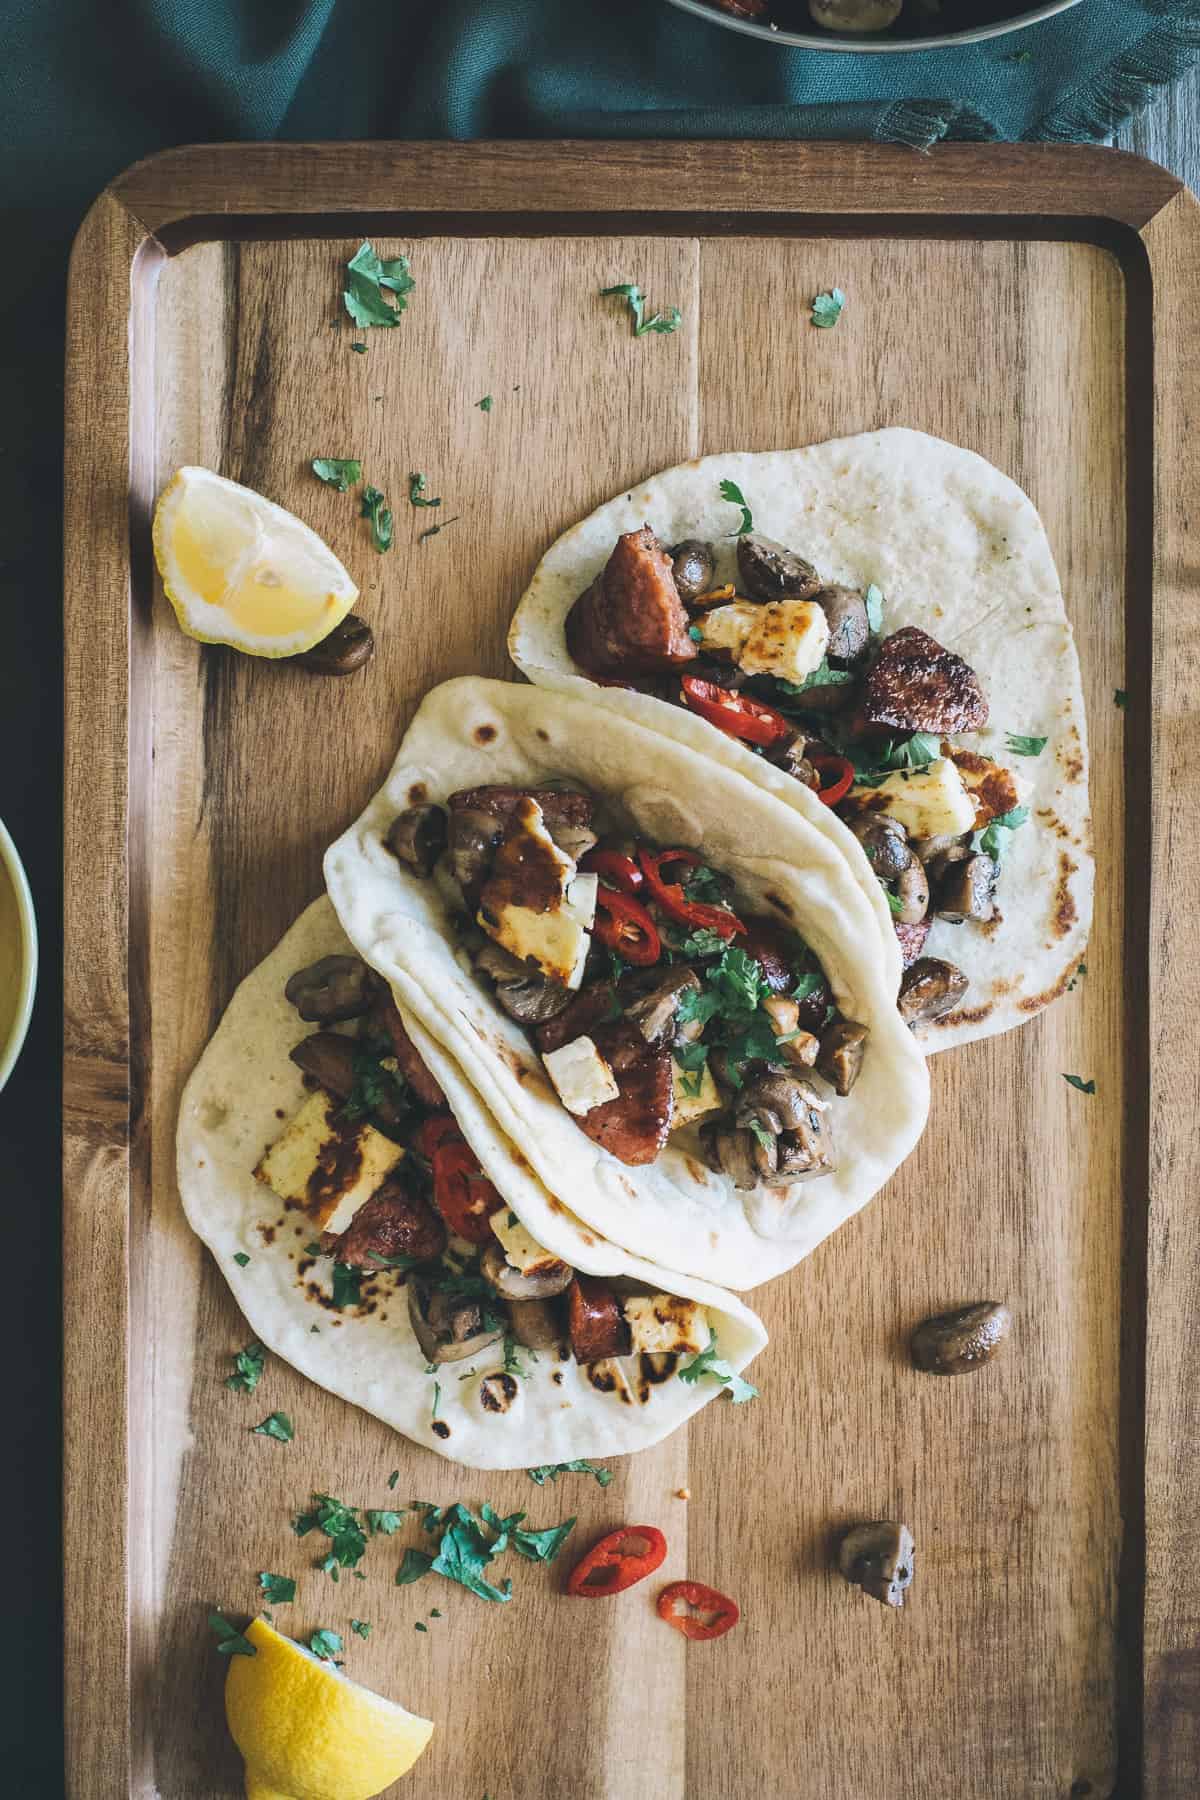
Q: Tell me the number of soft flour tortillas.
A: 3